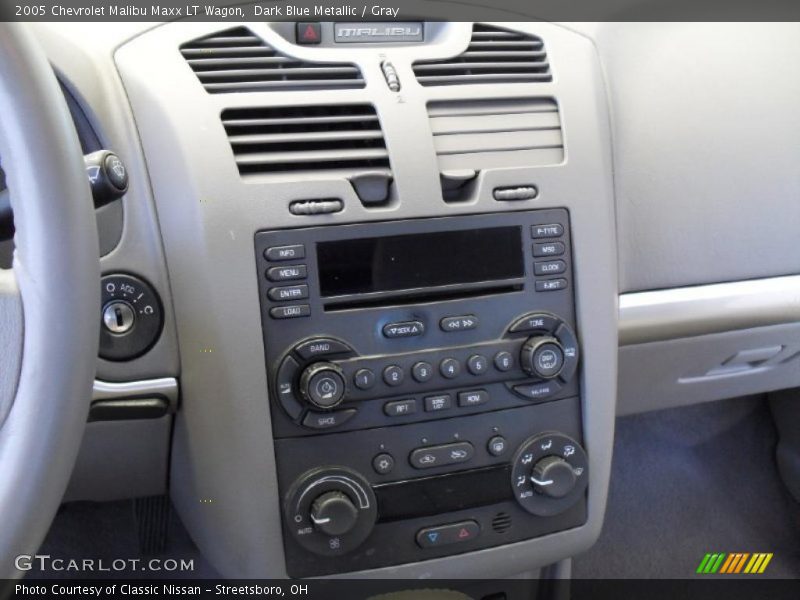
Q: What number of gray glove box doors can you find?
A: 1